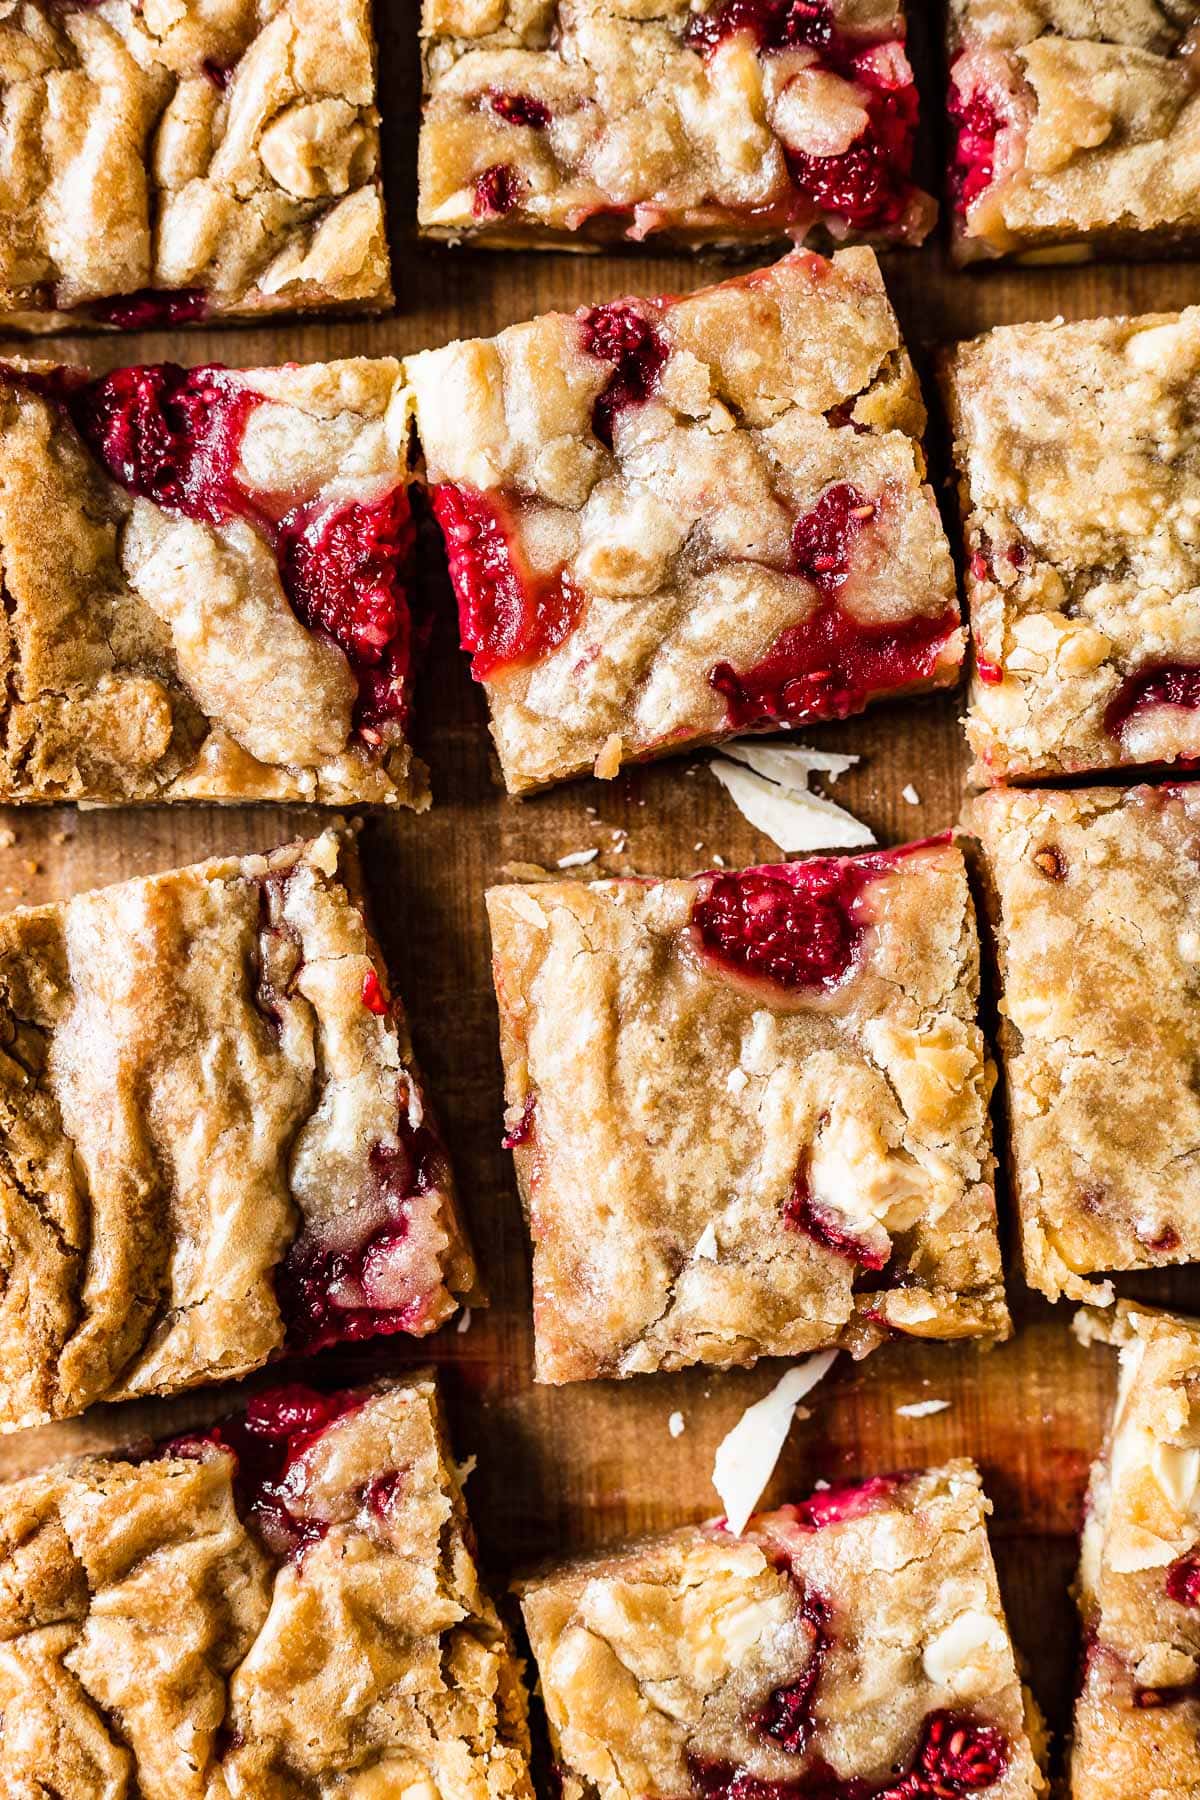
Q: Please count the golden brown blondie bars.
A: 12